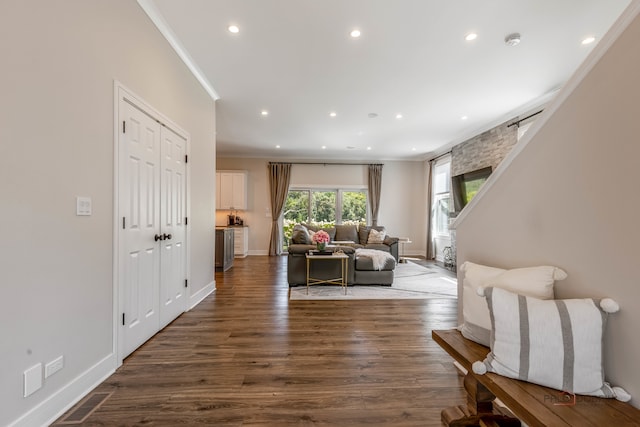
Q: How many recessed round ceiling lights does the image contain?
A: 12